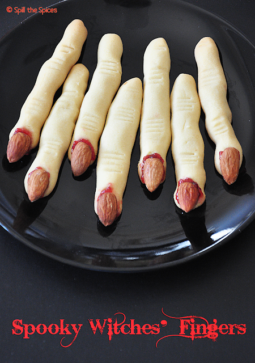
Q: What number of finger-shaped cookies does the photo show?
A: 7